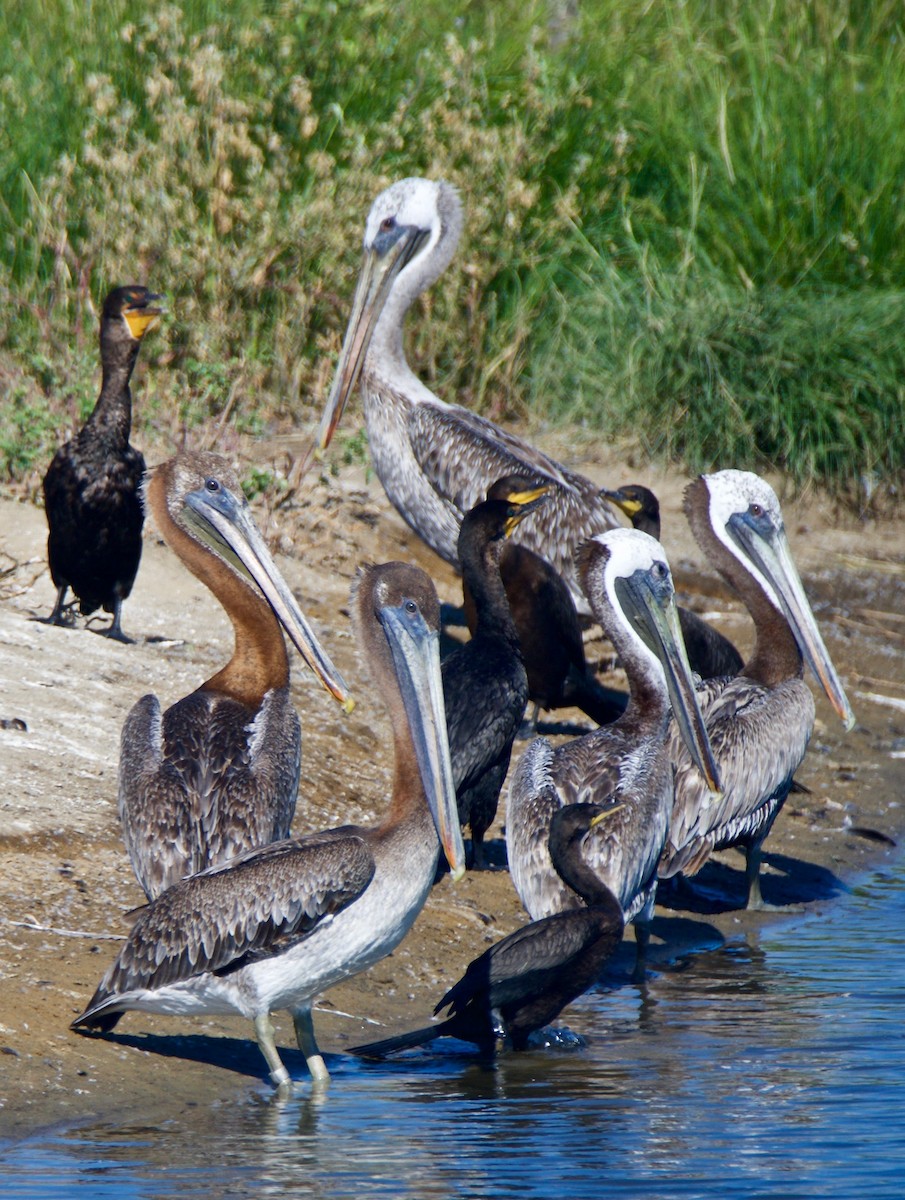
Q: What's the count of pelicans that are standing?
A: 5